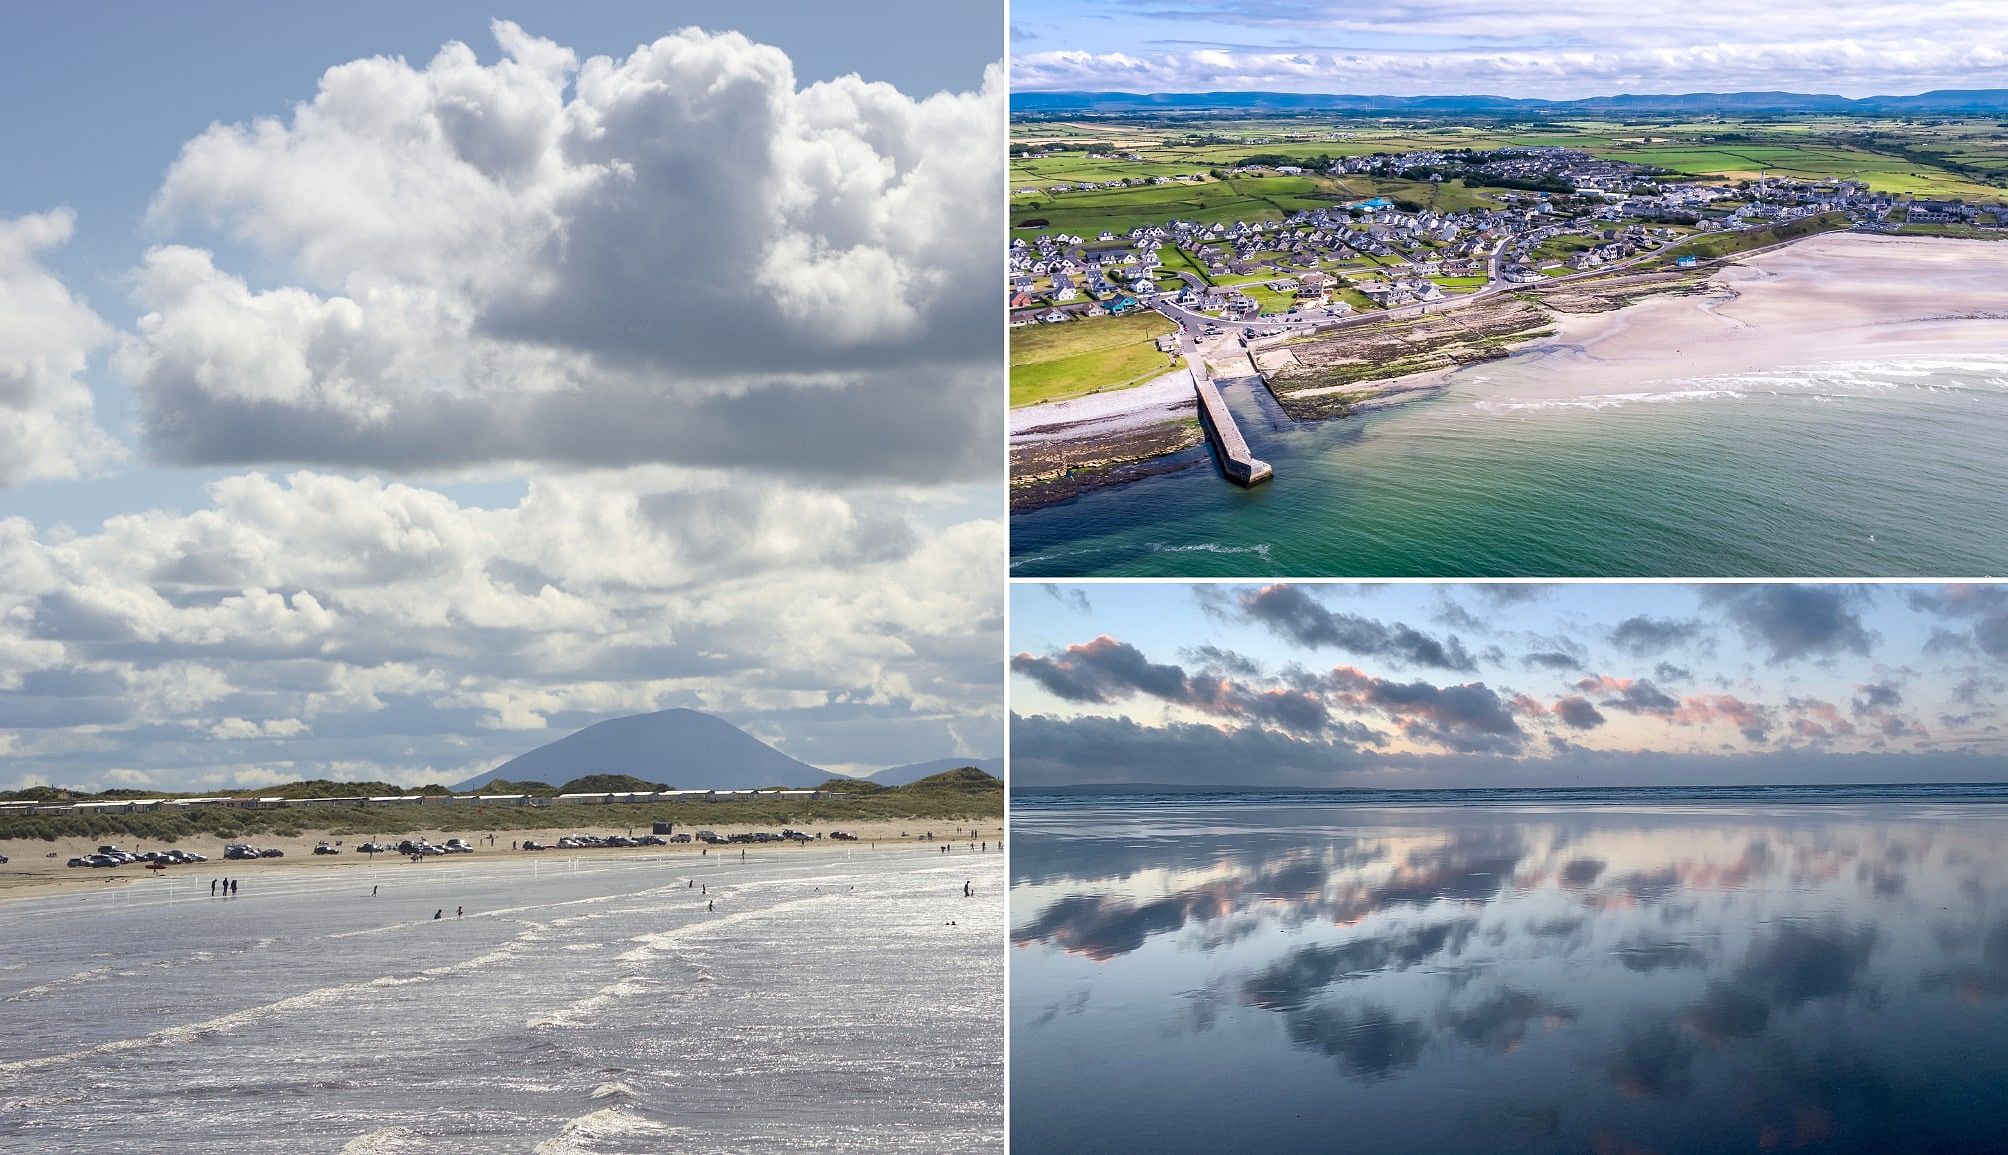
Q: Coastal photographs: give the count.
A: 3